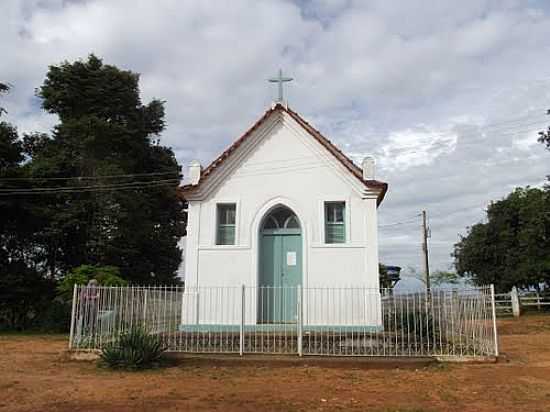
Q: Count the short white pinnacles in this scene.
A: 2